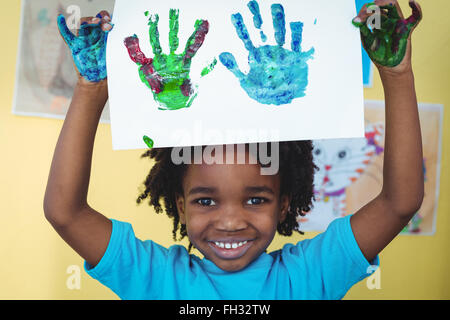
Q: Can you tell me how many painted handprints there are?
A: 2